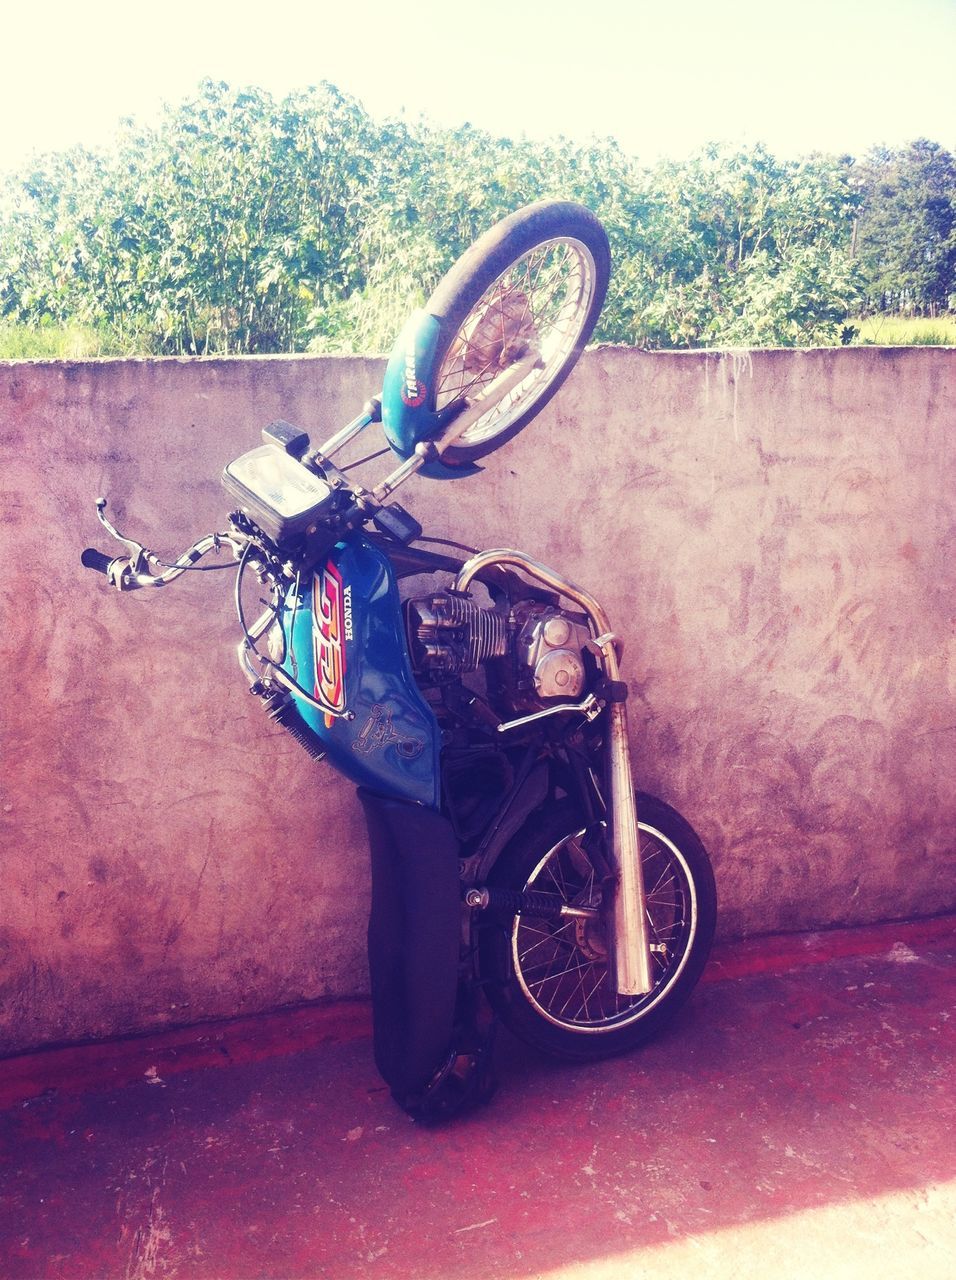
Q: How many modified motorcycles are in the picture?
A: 1